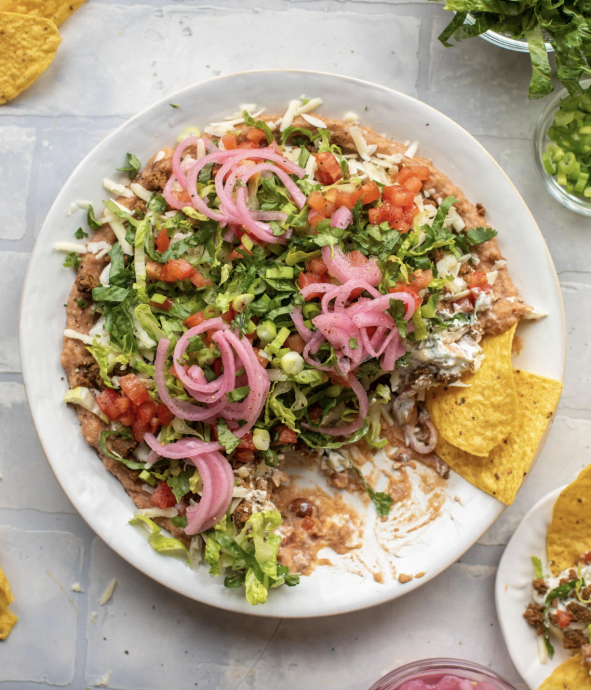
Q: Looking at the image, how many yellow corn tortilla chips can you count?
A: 7